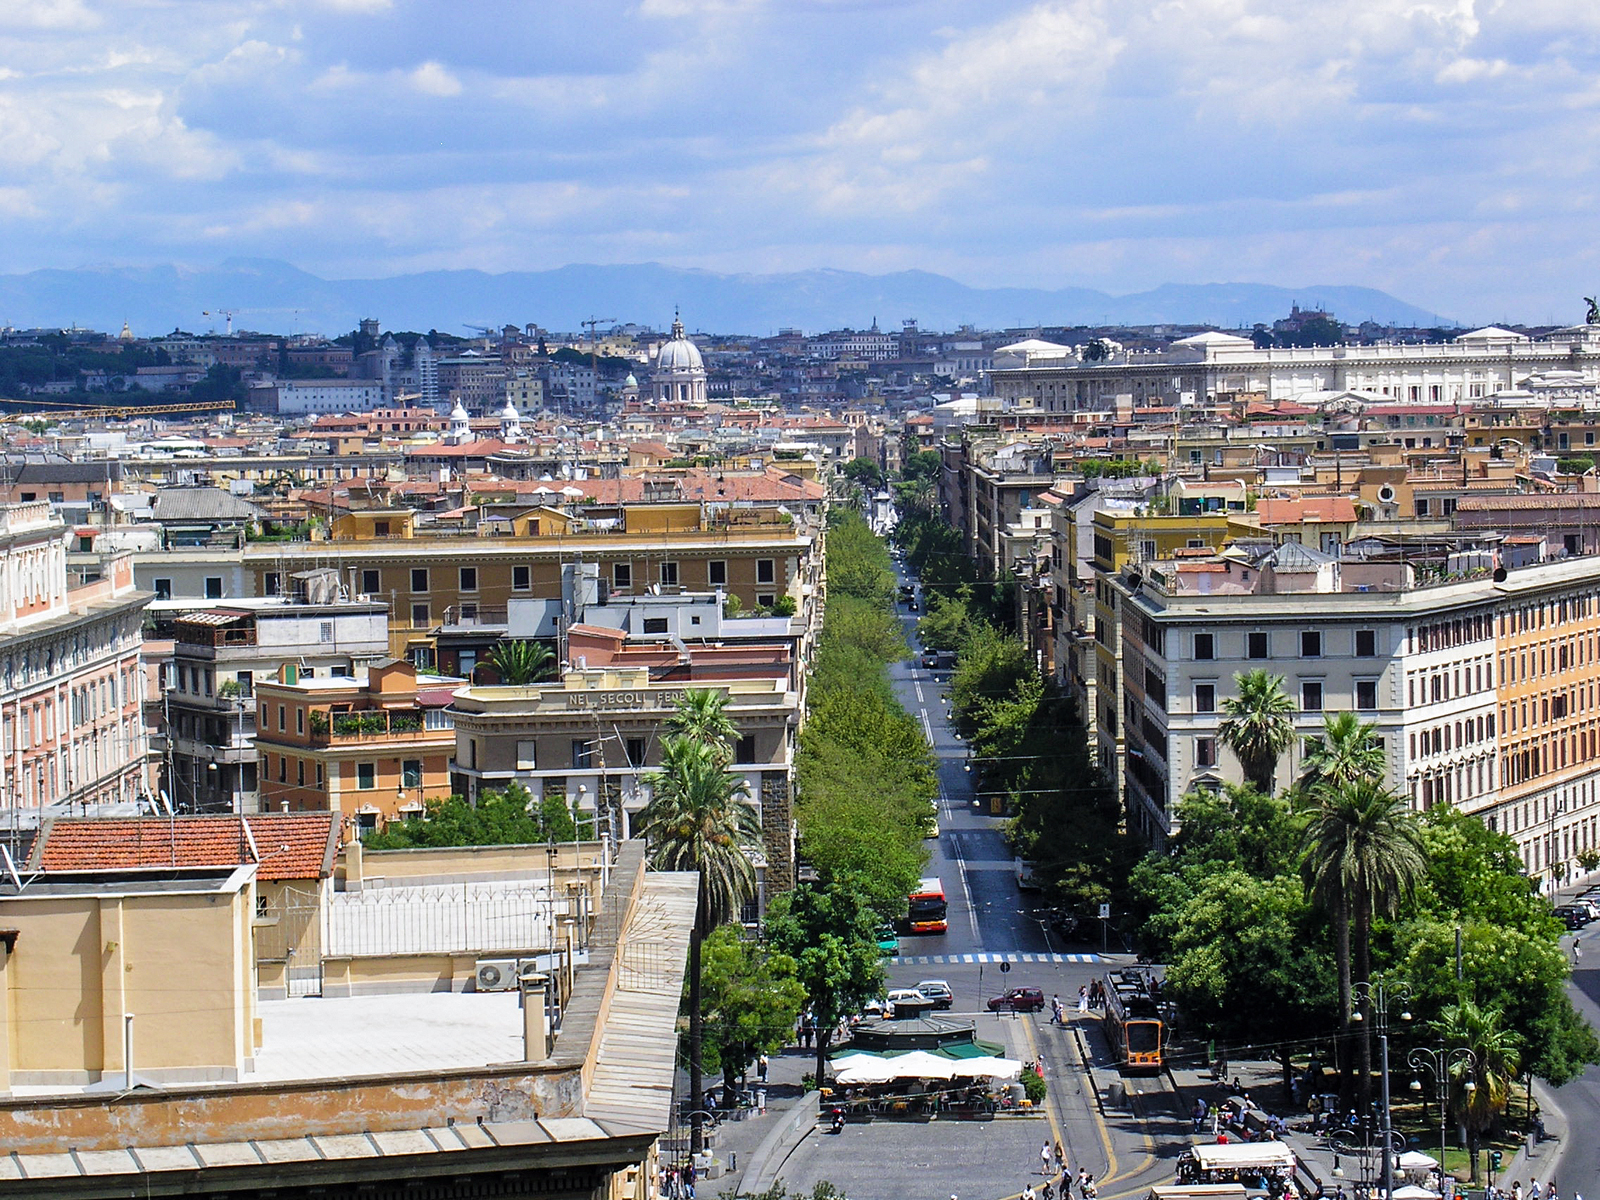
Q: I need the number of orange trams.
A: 1